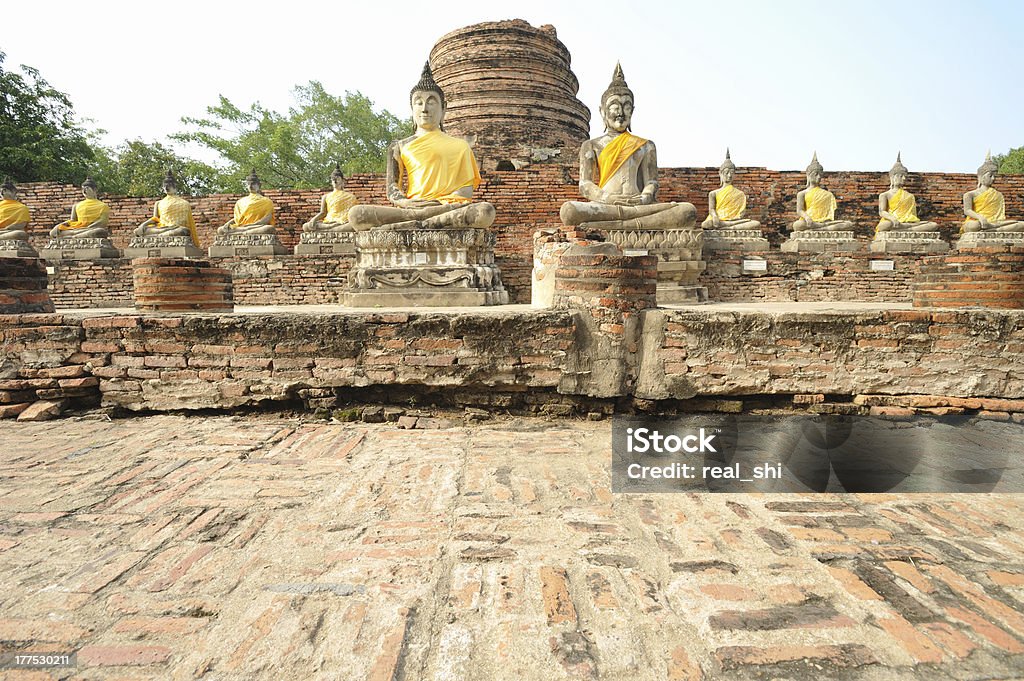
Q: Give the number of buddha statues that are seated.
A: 11